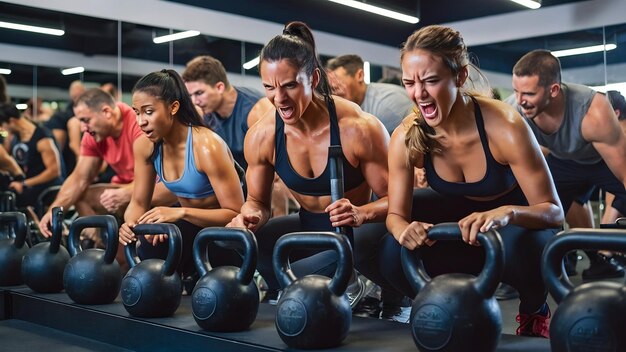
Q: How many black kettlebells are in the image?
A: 8